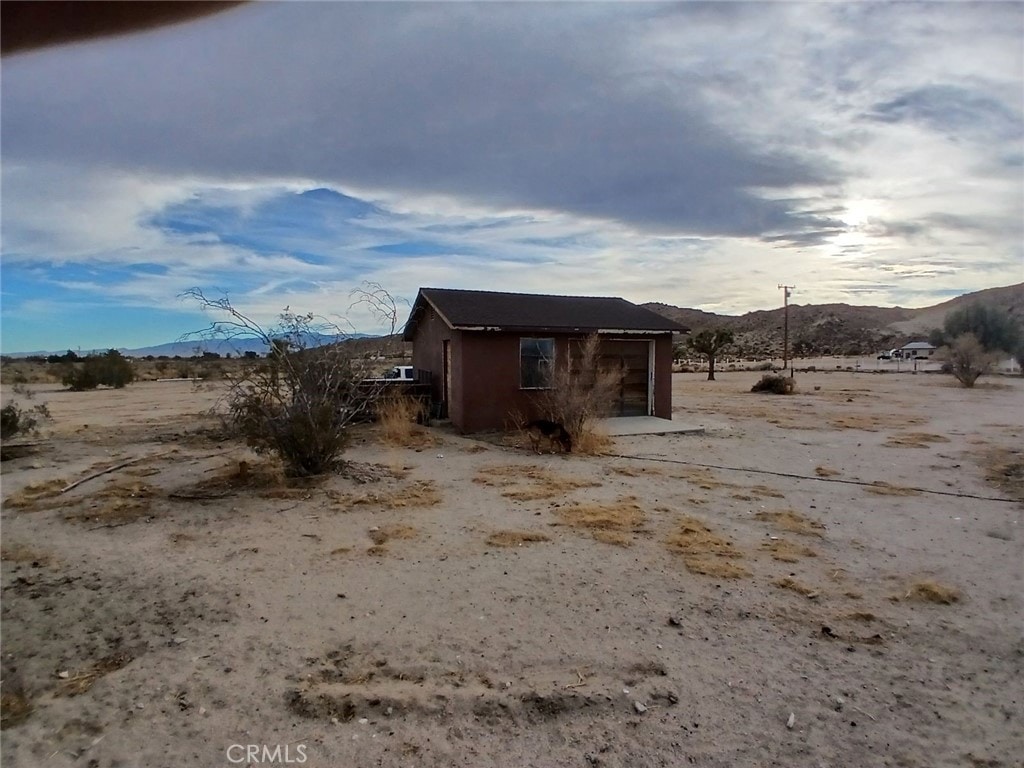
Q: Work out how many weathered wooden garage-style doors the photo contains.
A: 1